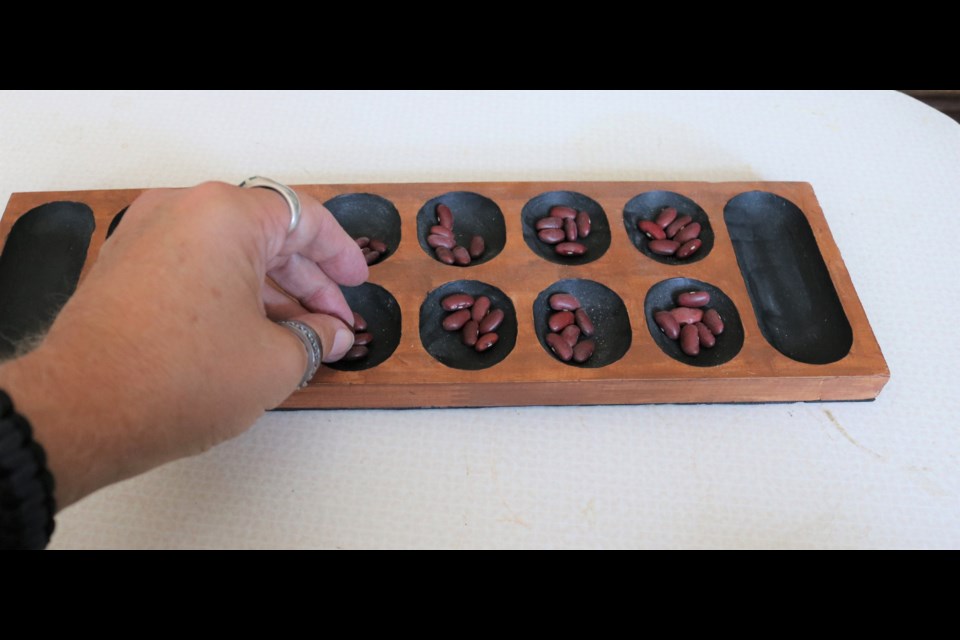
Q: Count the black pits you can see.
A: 11